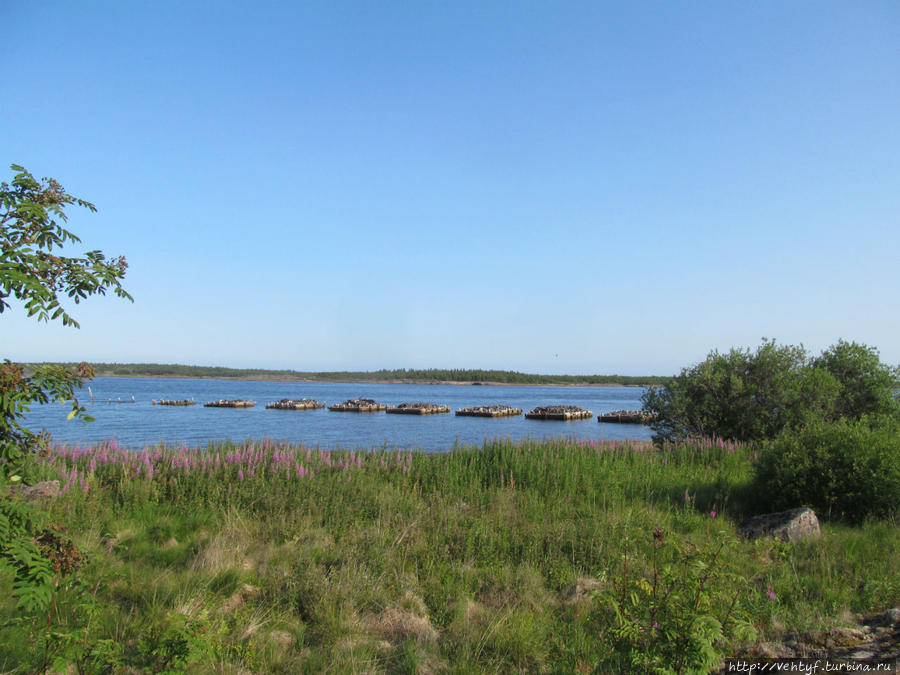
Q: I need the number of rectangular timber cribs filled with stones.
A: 8